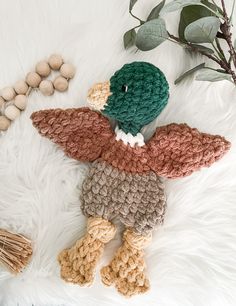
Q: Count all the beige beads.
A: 12